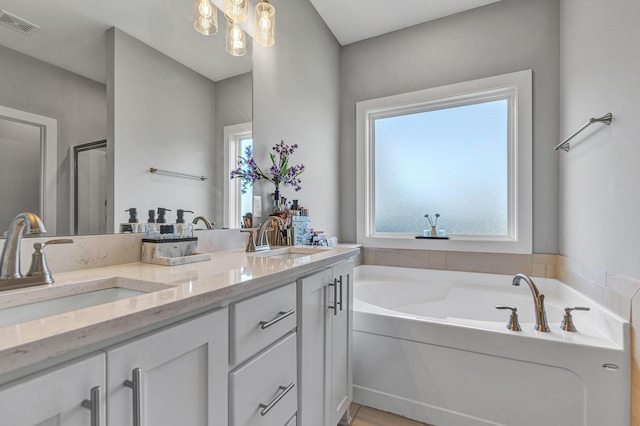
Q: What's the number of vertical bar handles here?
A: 4